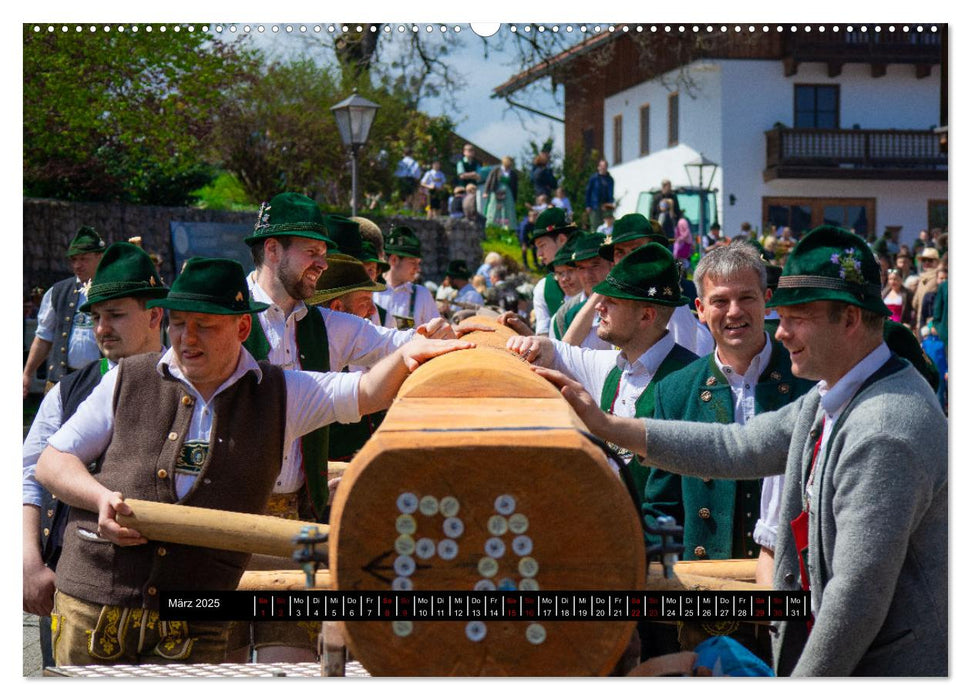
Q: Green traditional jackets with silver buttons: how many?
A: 1